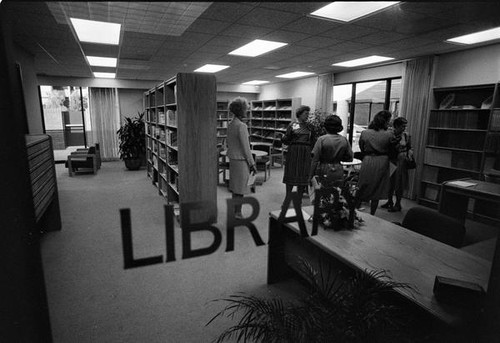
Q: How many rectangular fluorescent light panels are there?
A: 10